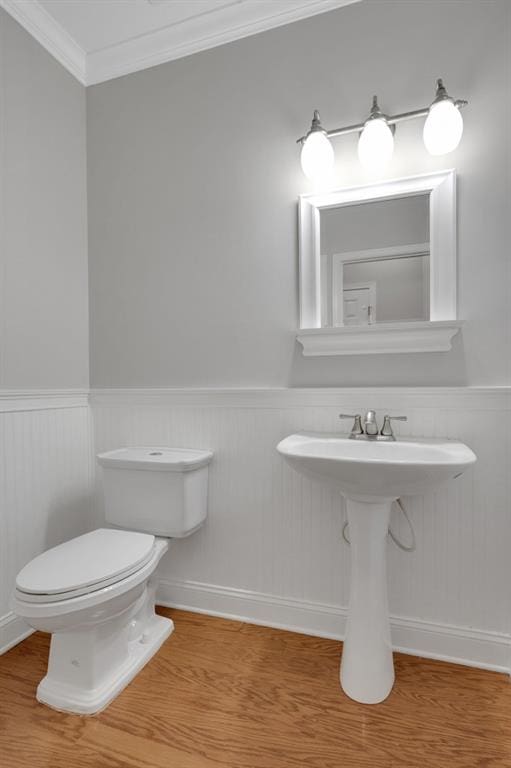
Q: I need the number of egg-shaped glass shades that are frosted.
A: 3